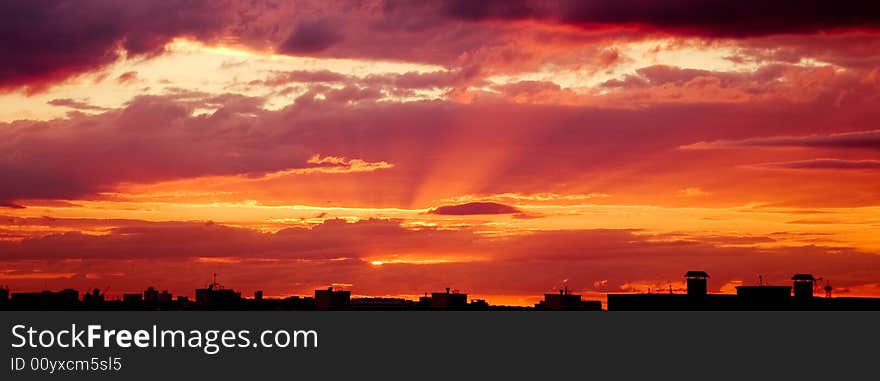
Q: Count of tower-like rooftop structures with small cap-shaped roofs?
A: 2